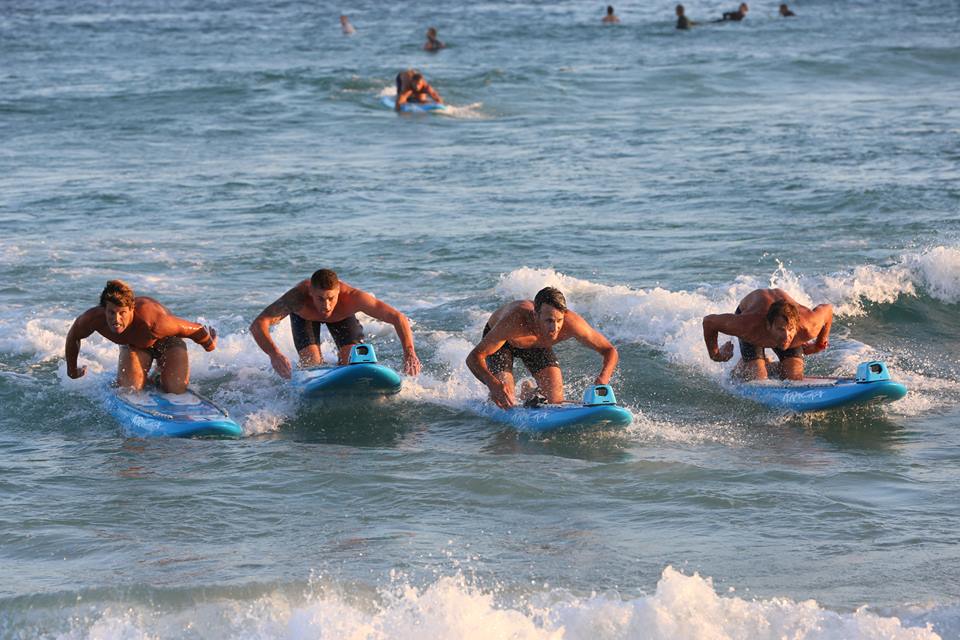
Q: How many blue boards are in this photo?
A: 5